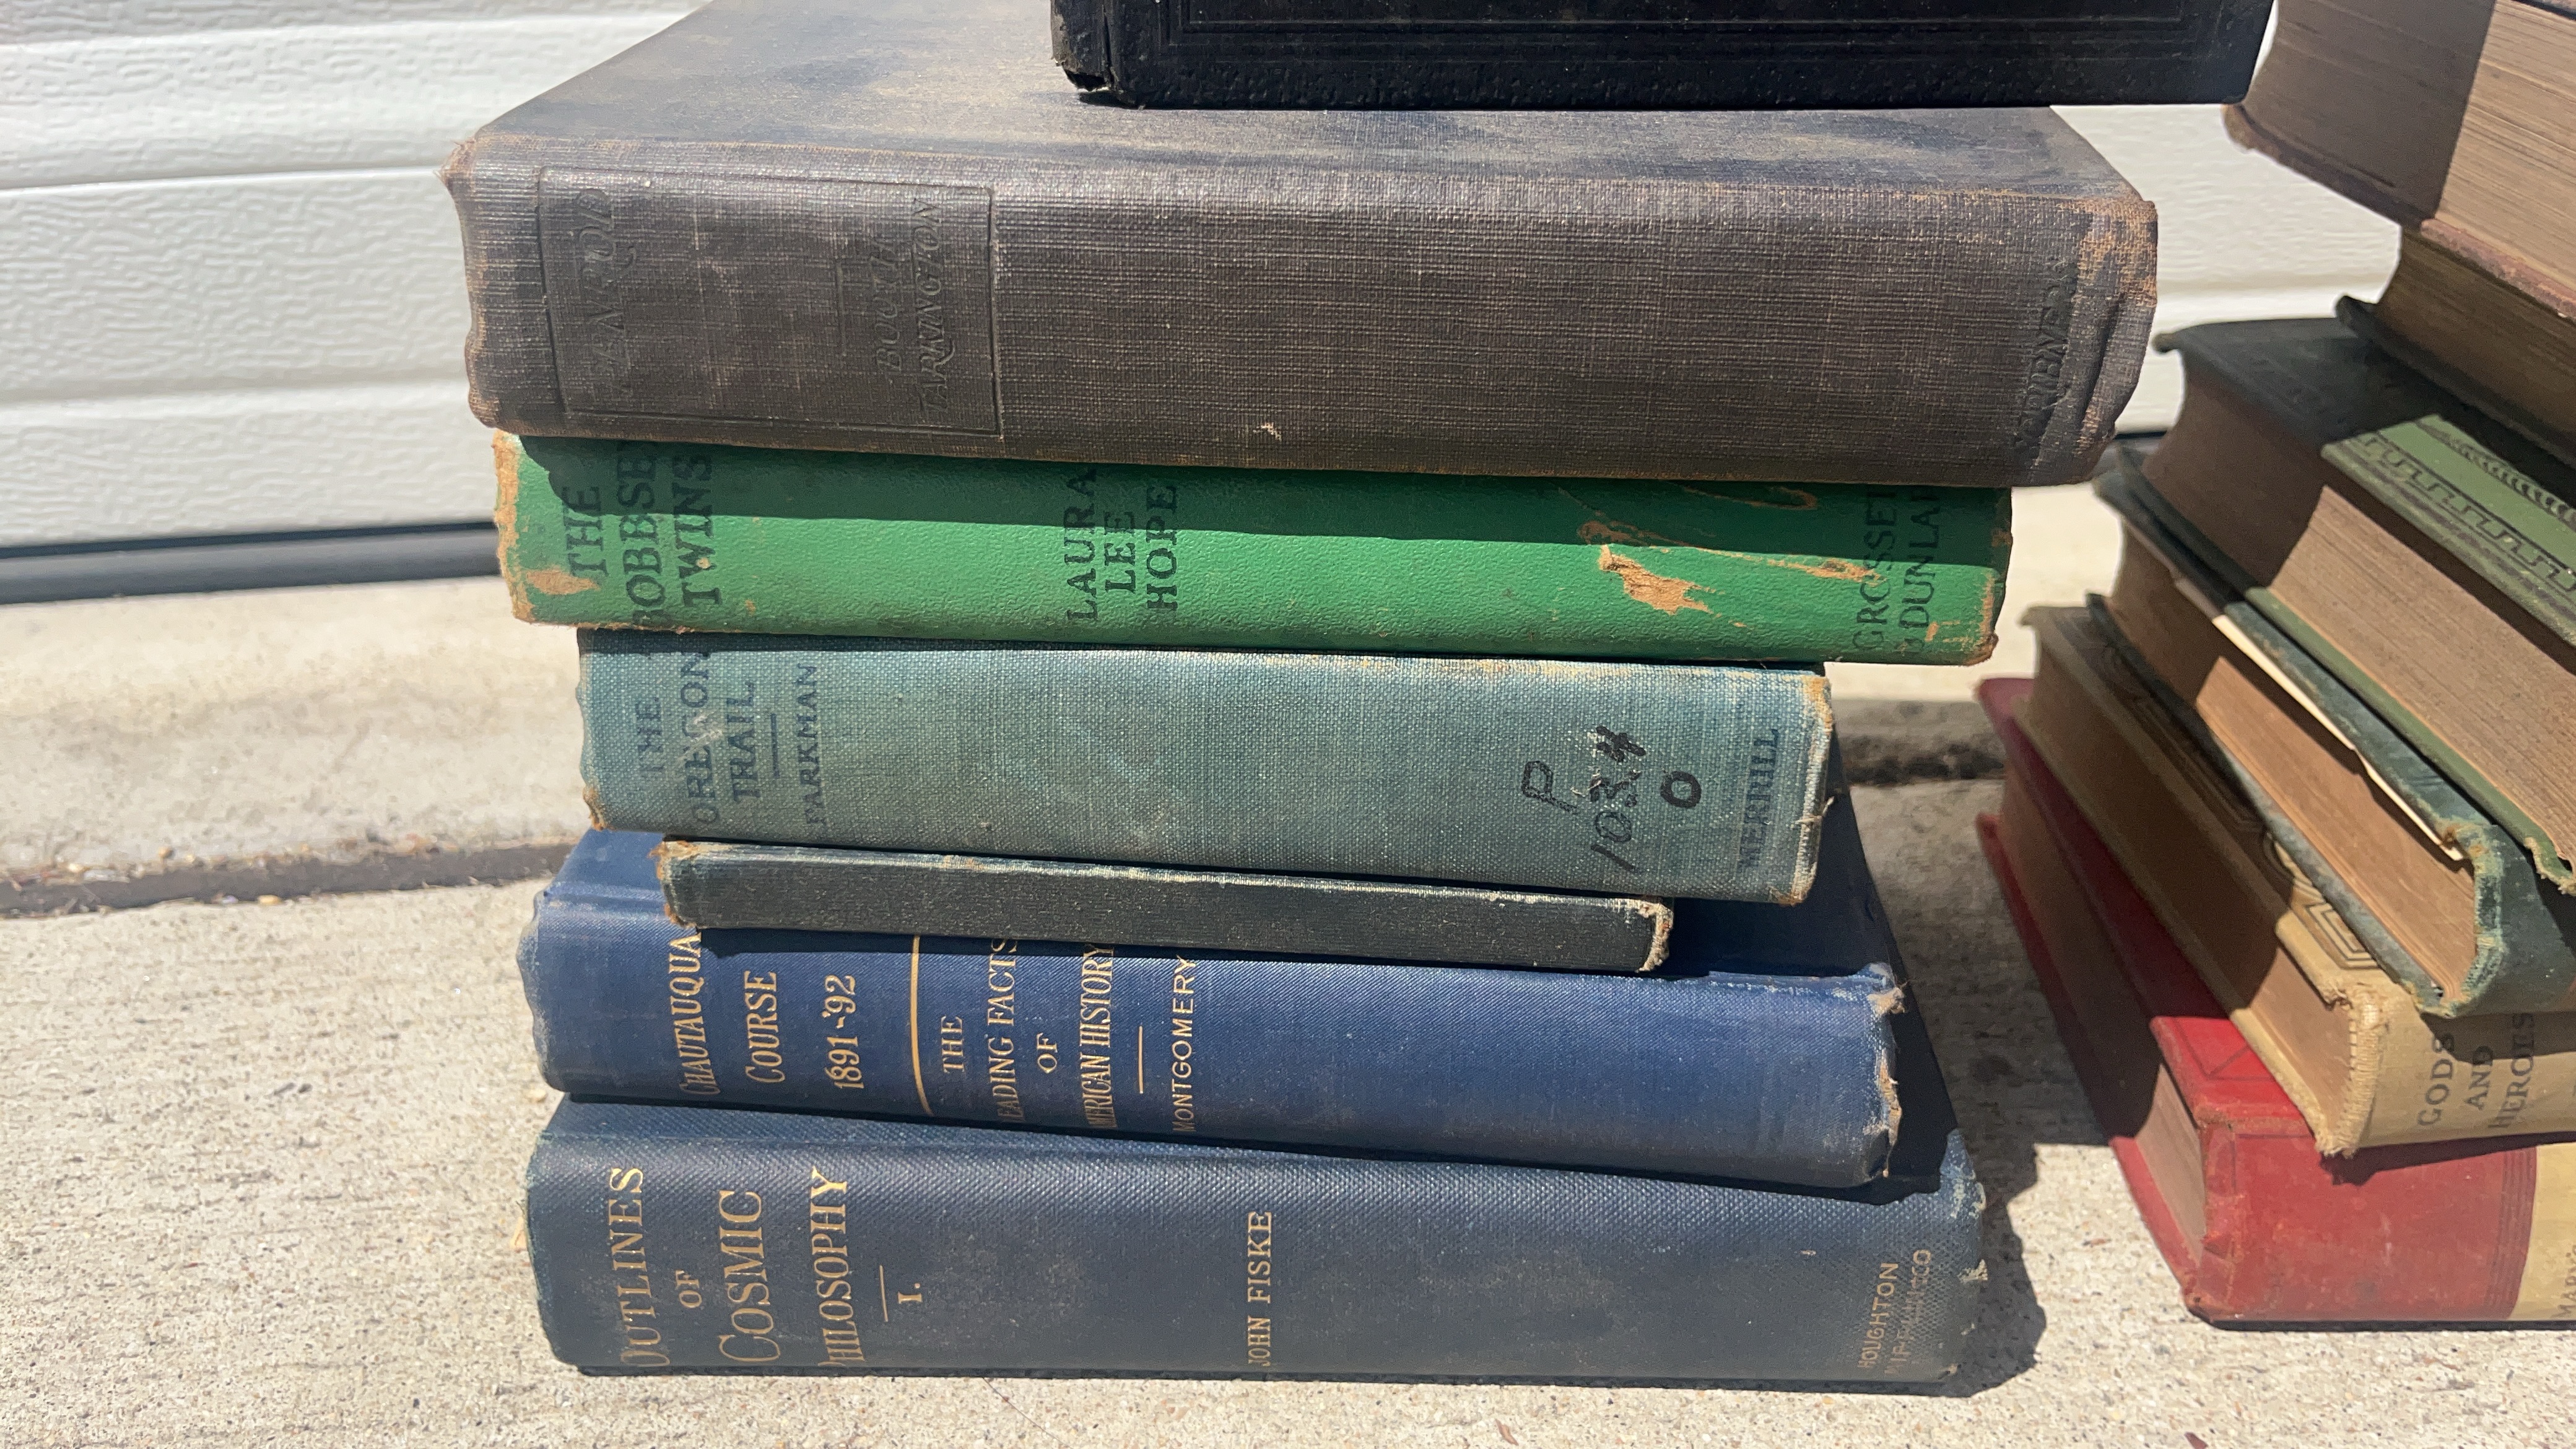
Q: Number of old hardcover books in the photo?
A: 13